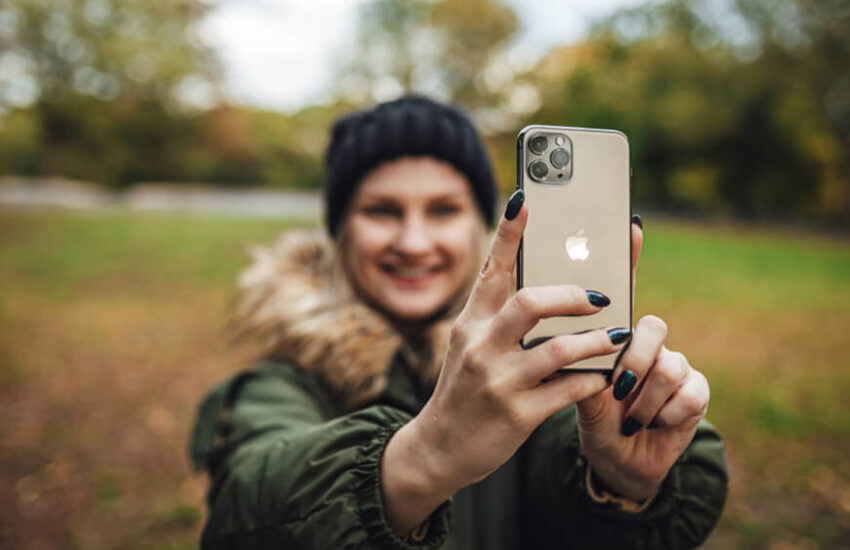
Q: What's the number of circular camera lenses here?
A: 3